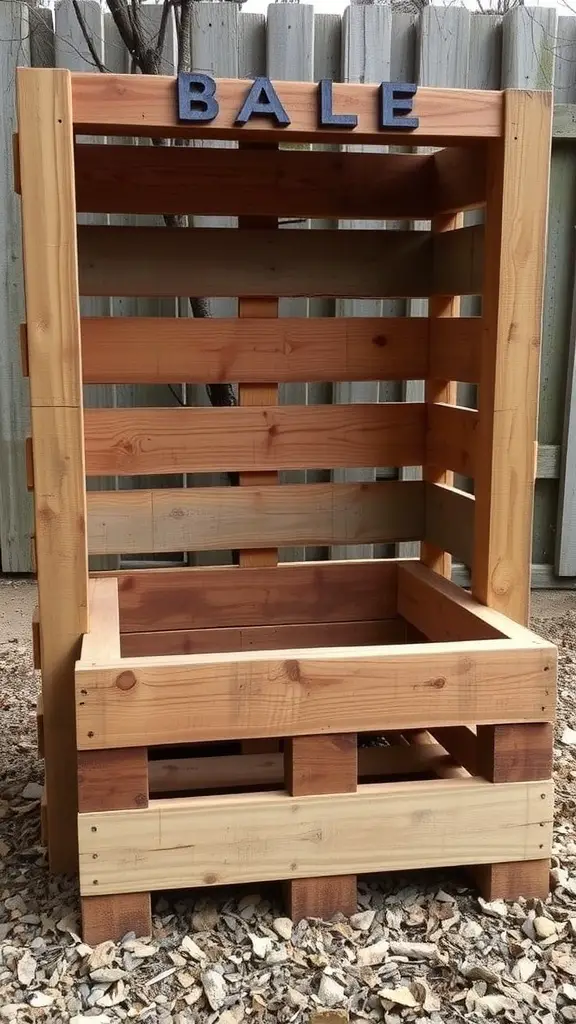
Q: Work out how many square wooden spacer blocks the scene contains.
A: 6